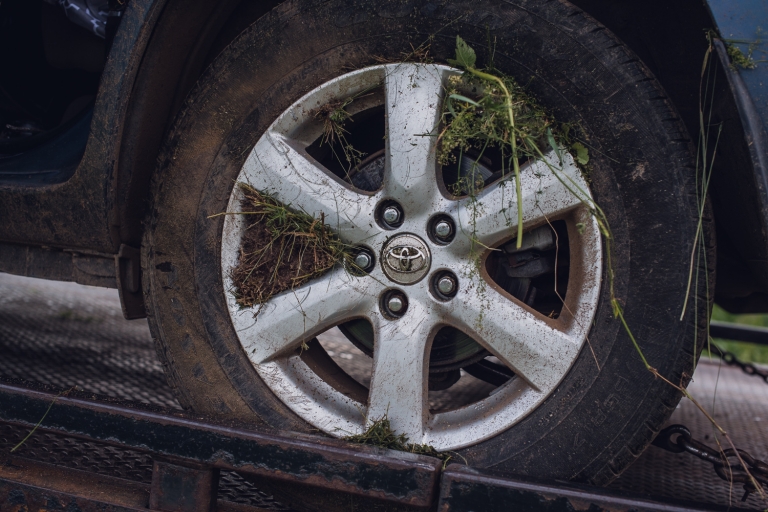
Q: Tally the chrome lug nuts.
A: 5